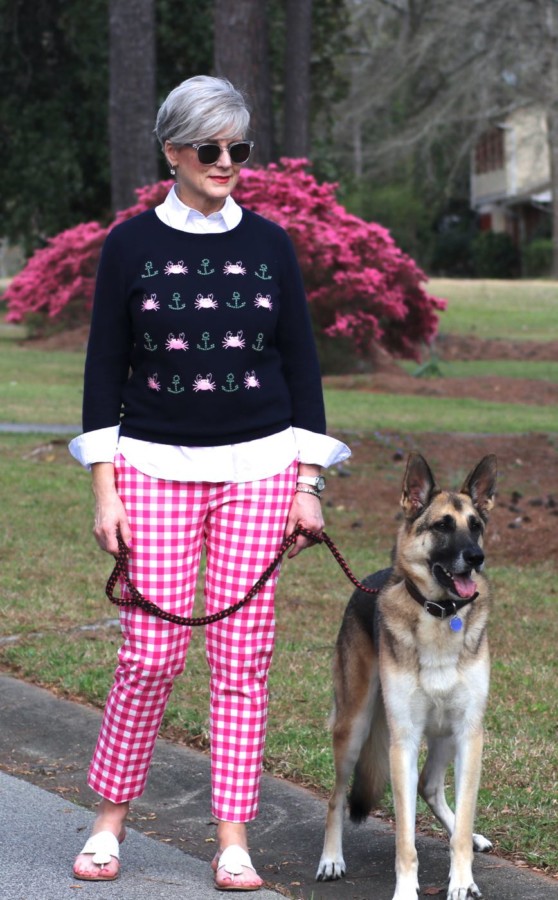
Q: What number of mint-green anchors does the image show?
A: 10